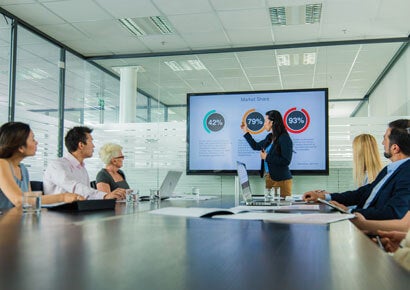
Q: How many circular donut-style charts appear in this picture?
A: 3